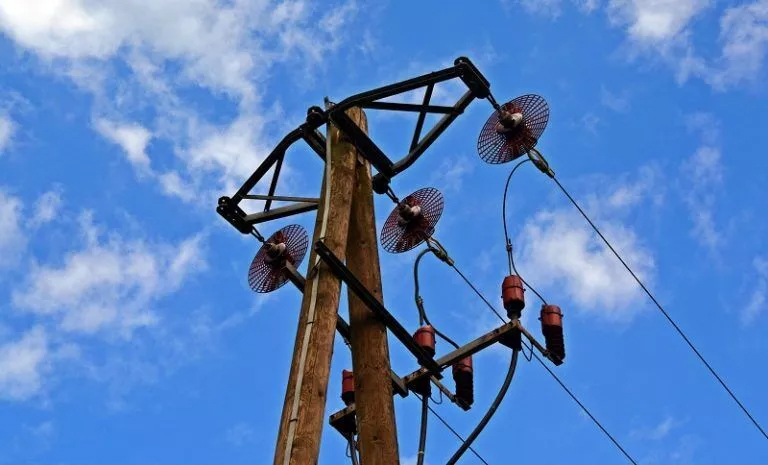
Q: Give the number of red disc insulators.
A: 3